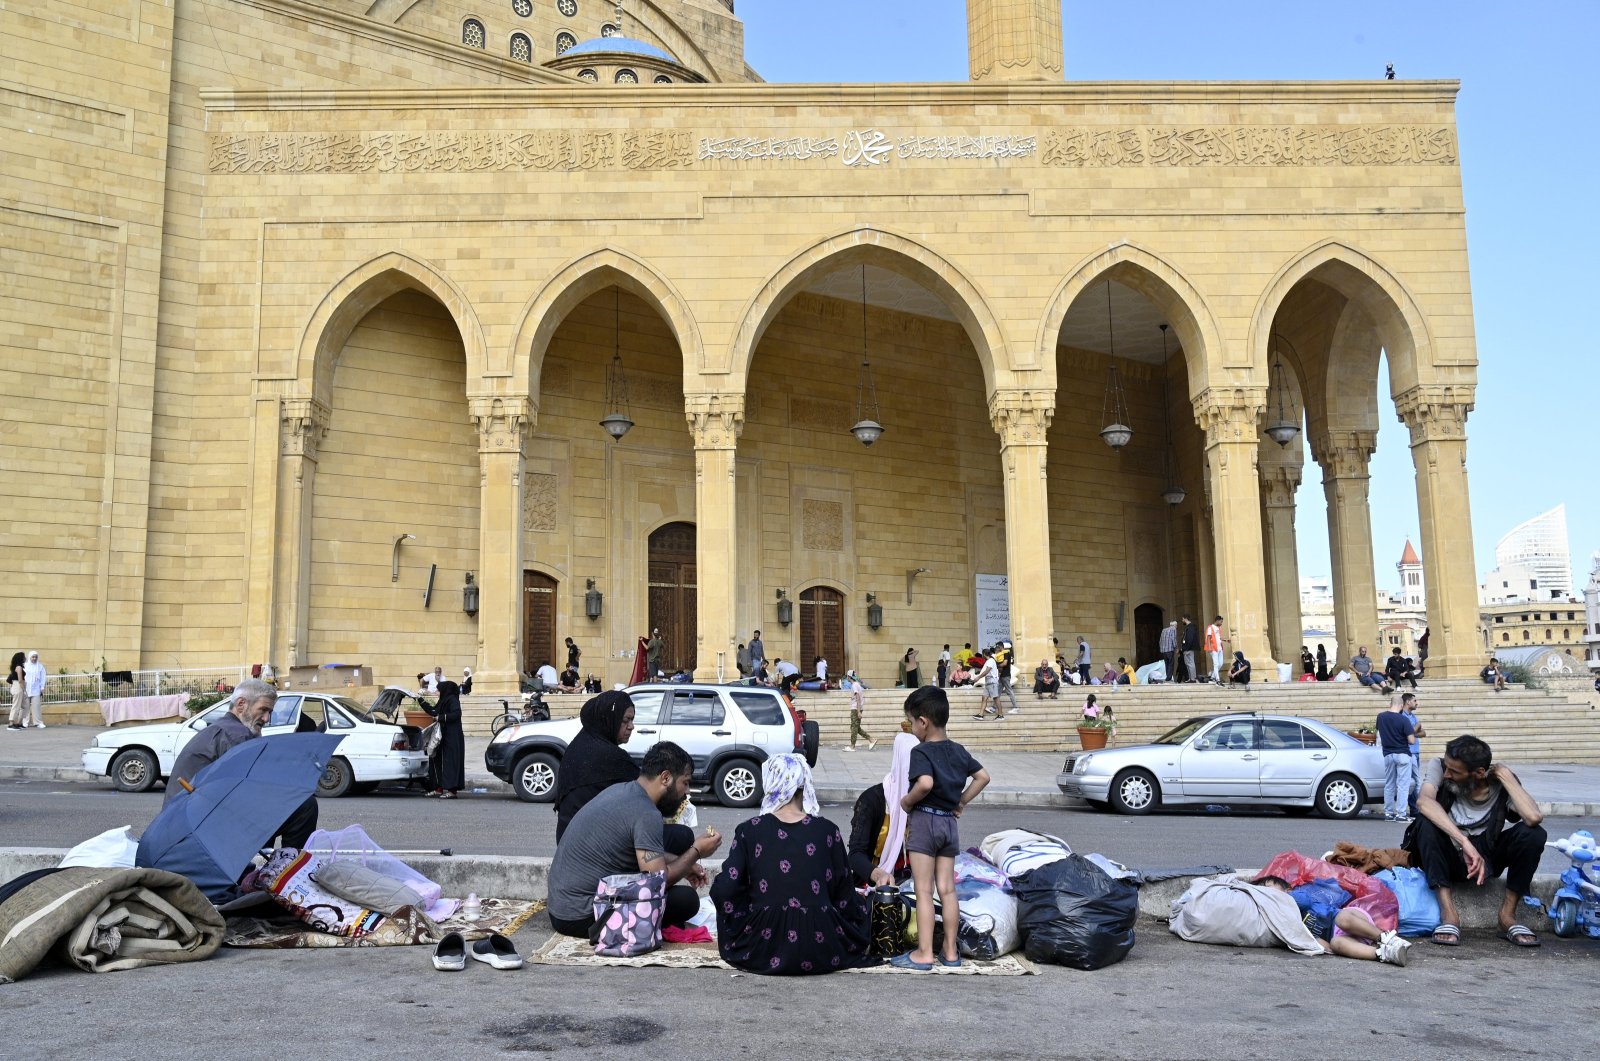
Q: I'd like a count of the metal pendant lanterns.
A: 5